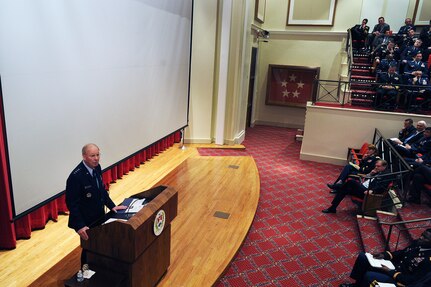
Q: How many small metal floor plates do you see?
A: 2